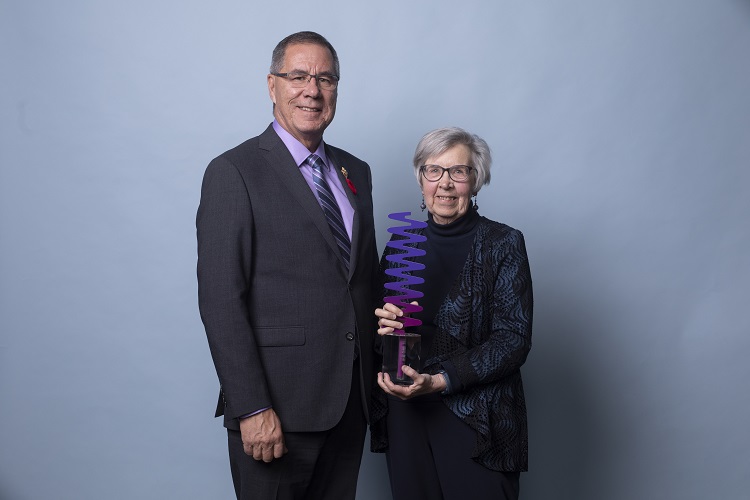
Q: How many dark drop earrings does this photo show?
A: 2